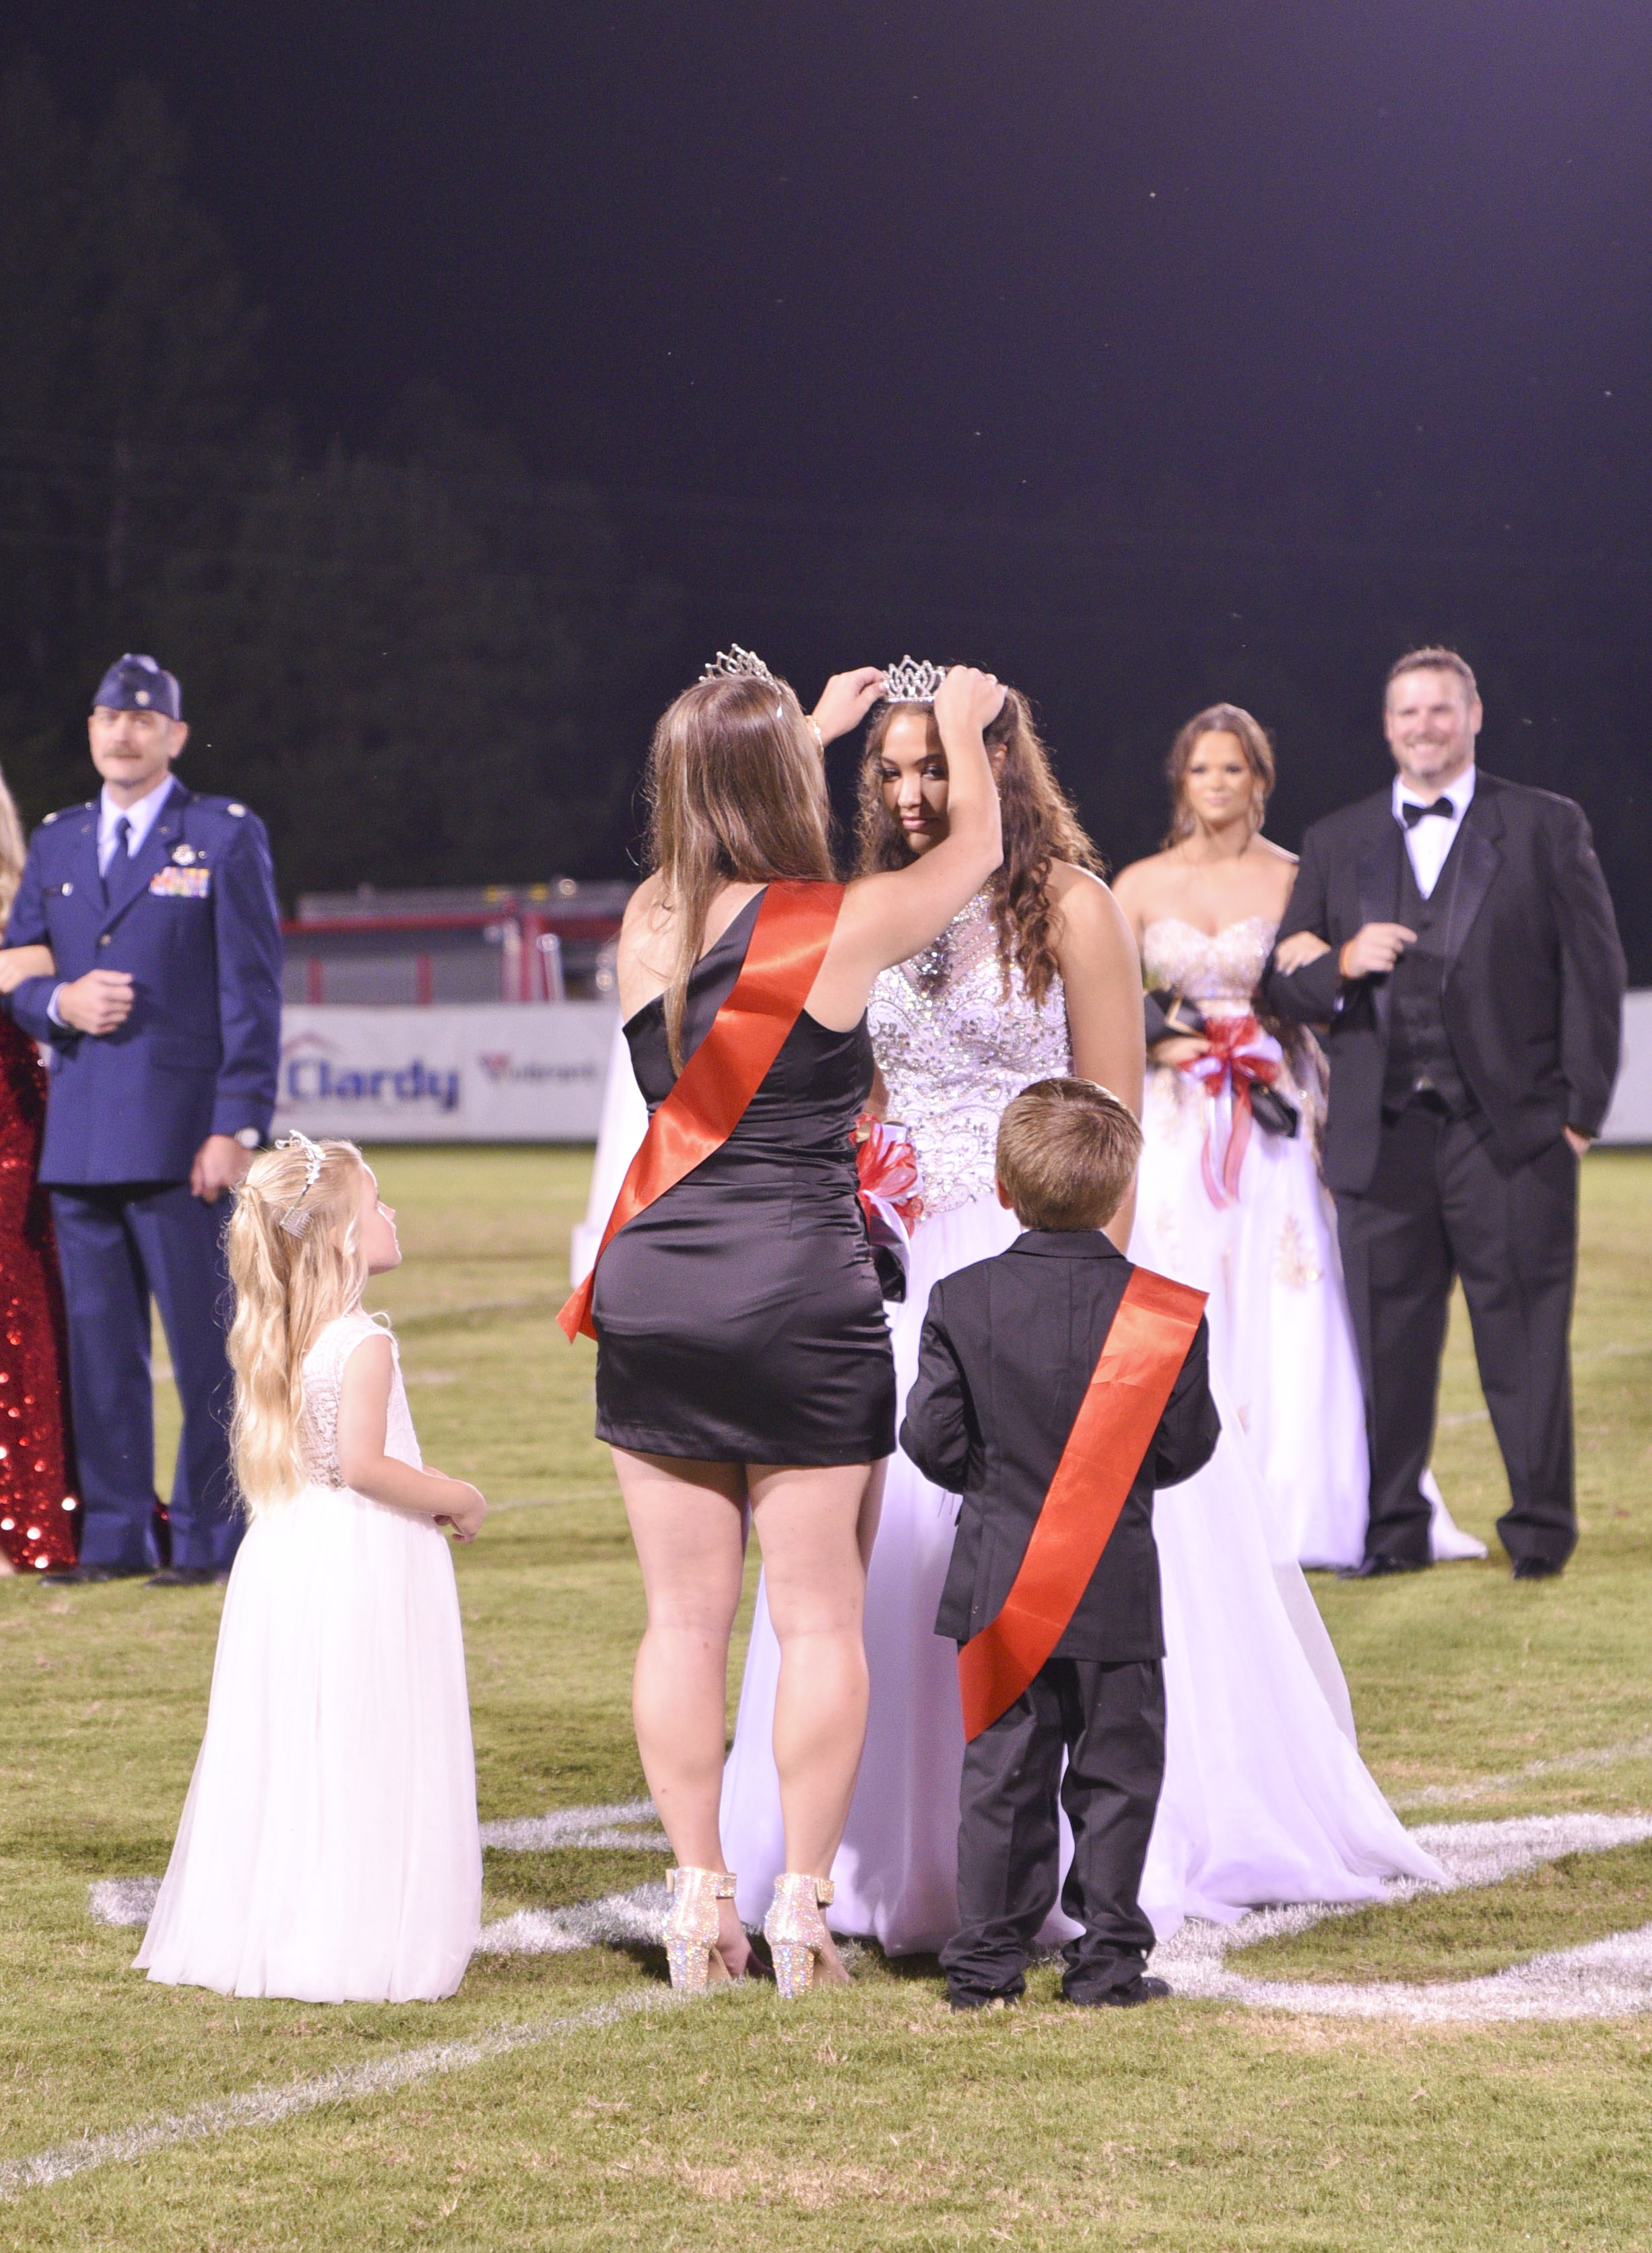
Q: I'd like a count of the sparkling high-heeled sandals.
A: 2